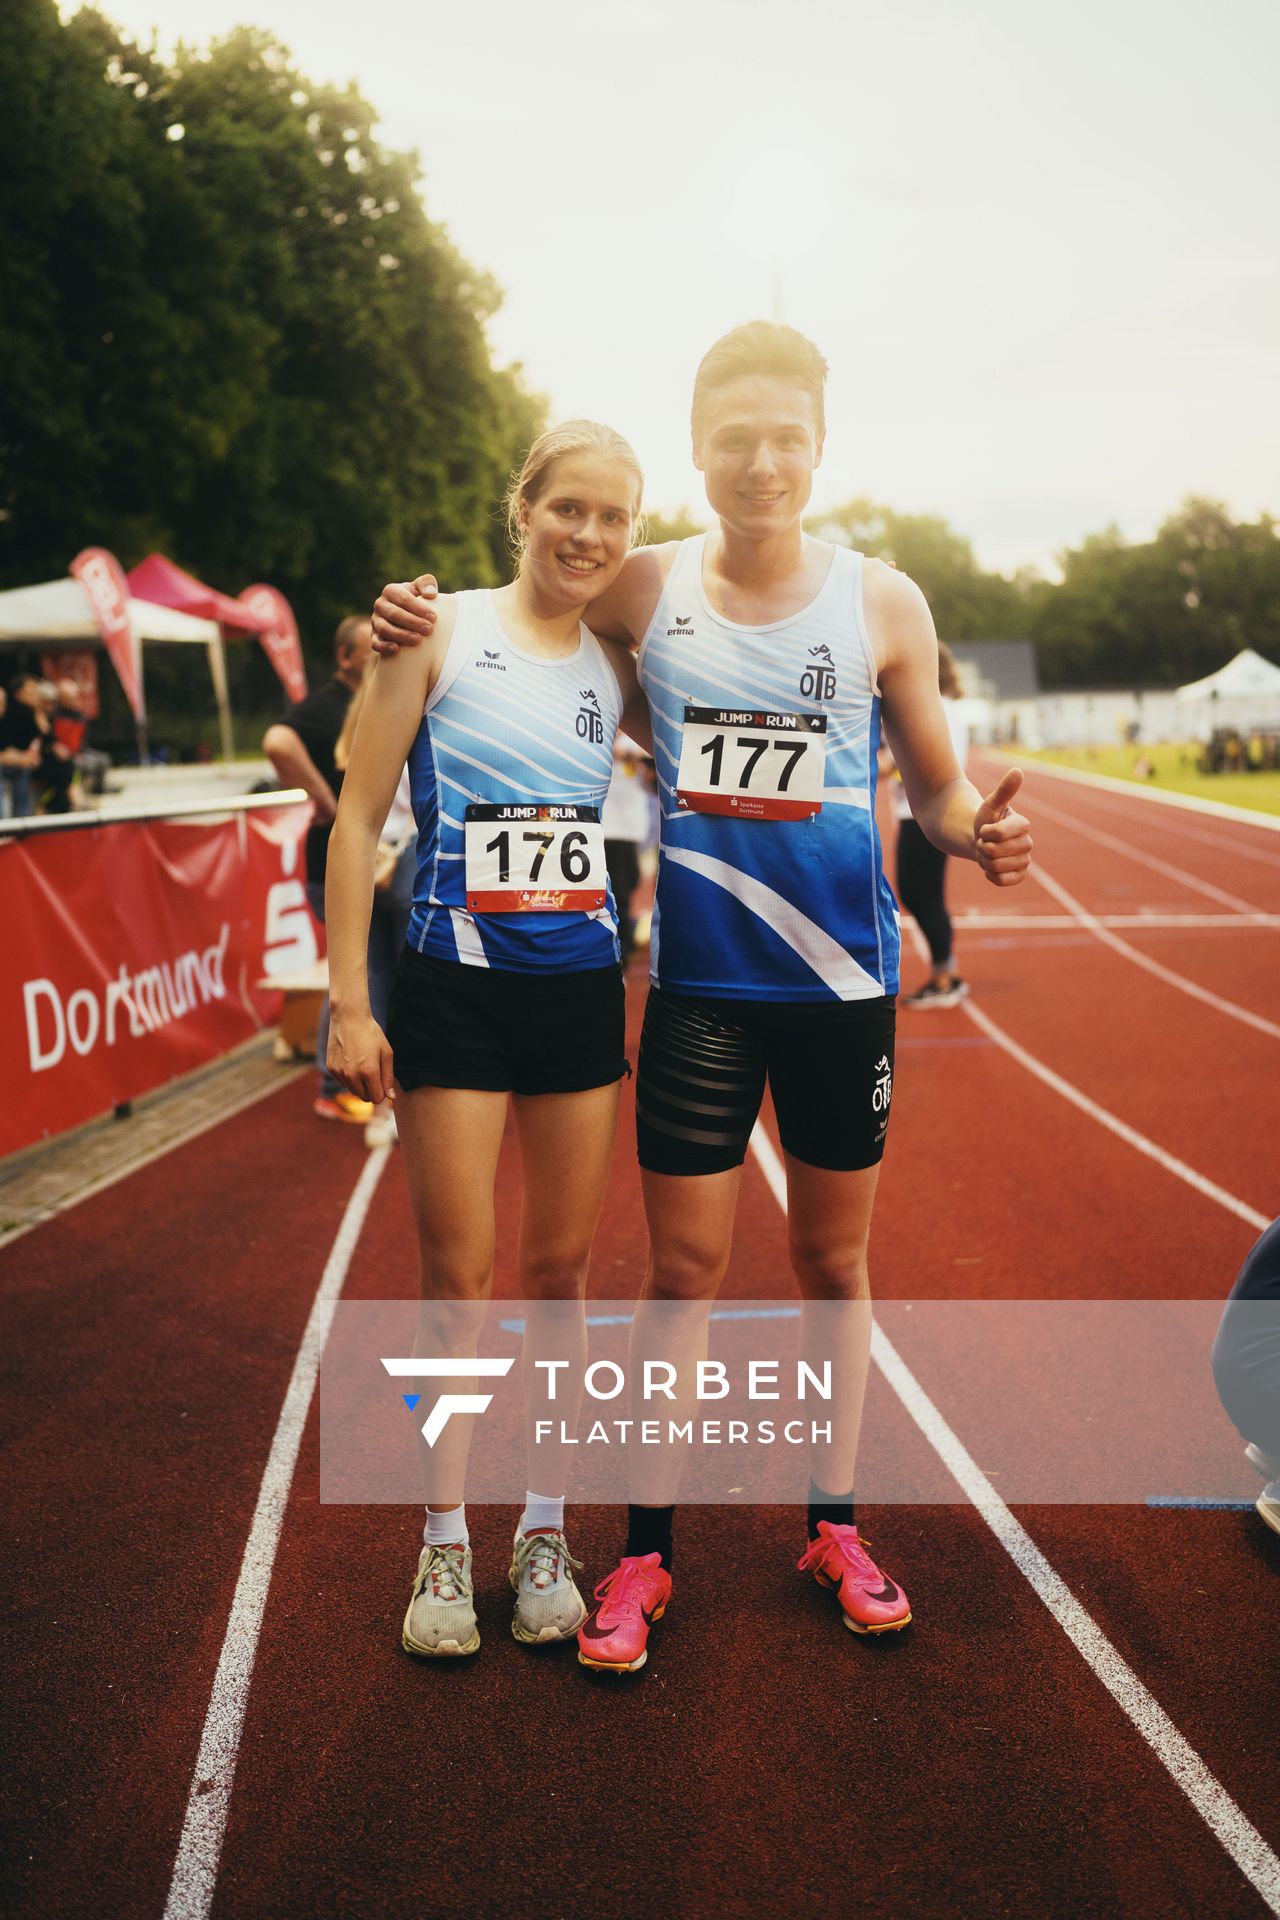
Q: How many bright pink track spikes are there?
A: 2